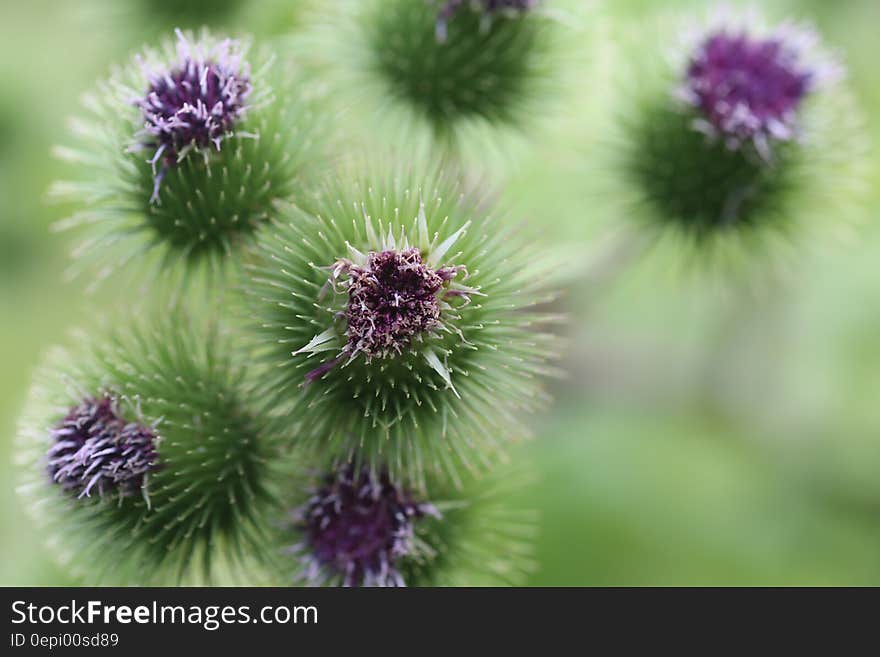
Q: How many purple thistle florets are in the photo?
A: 6